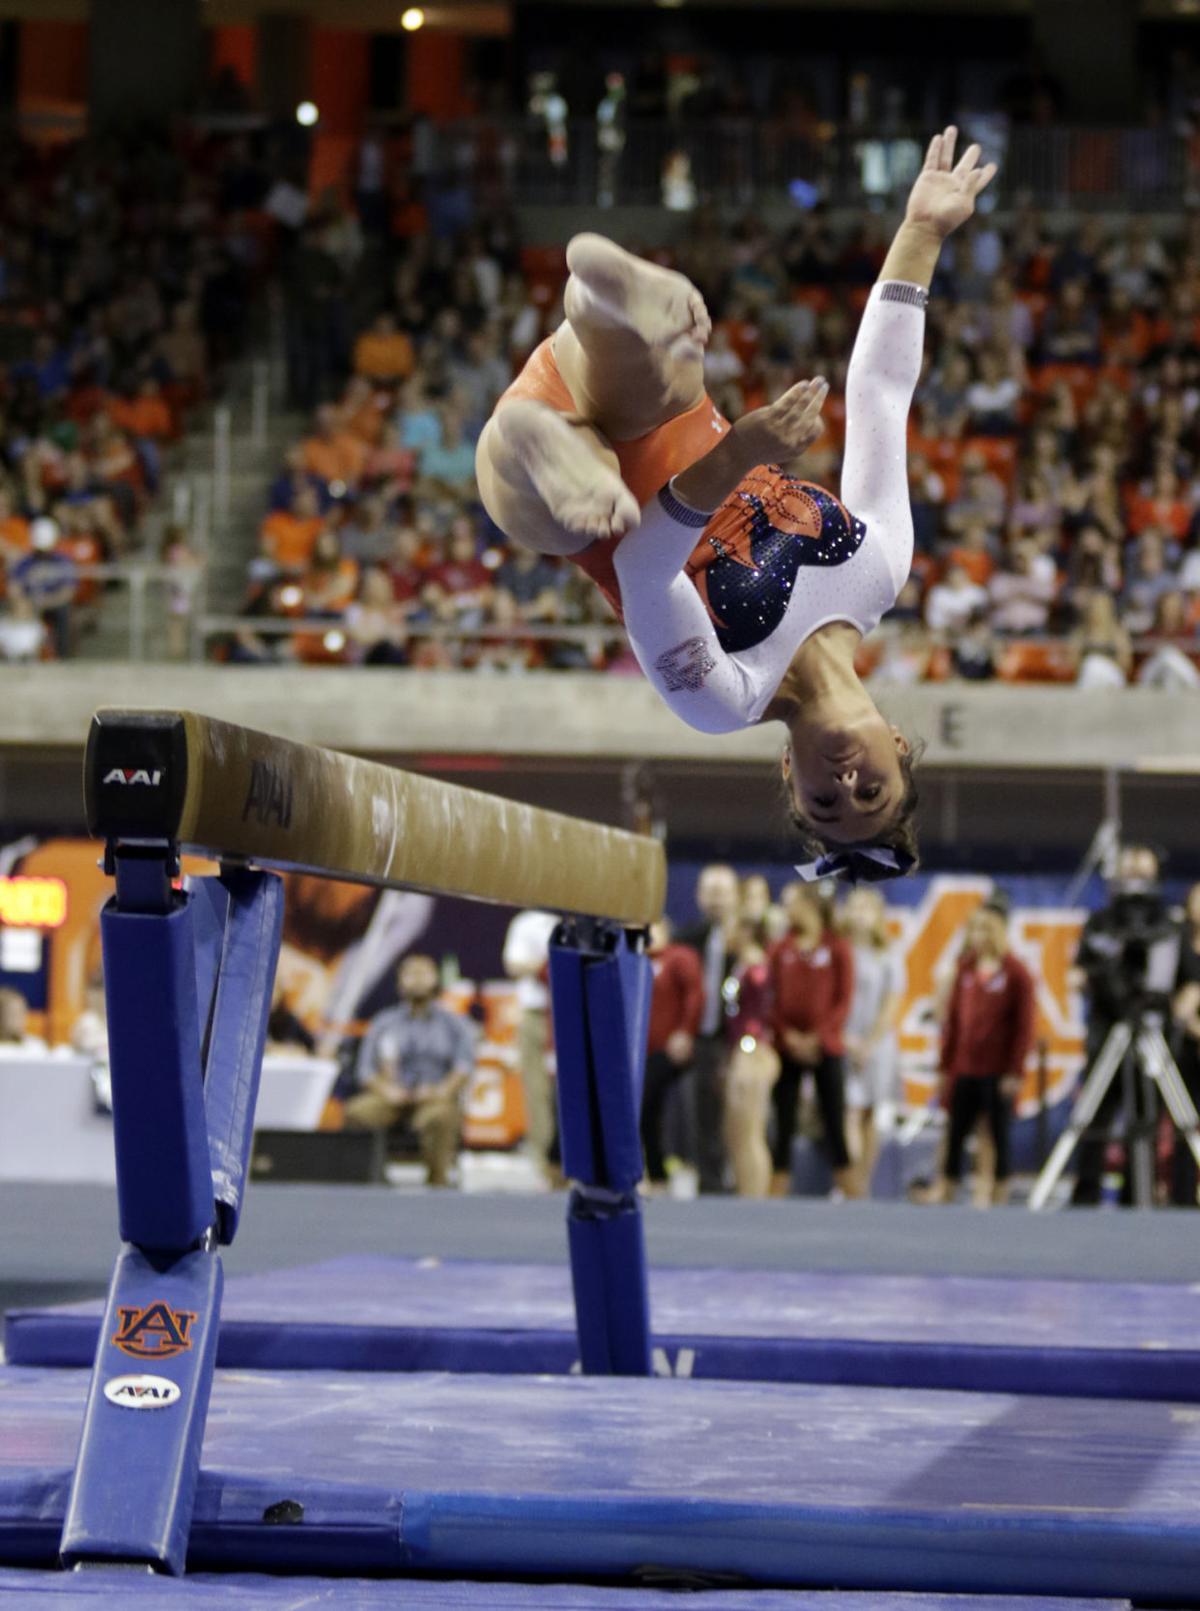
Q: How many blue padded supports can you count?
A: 2